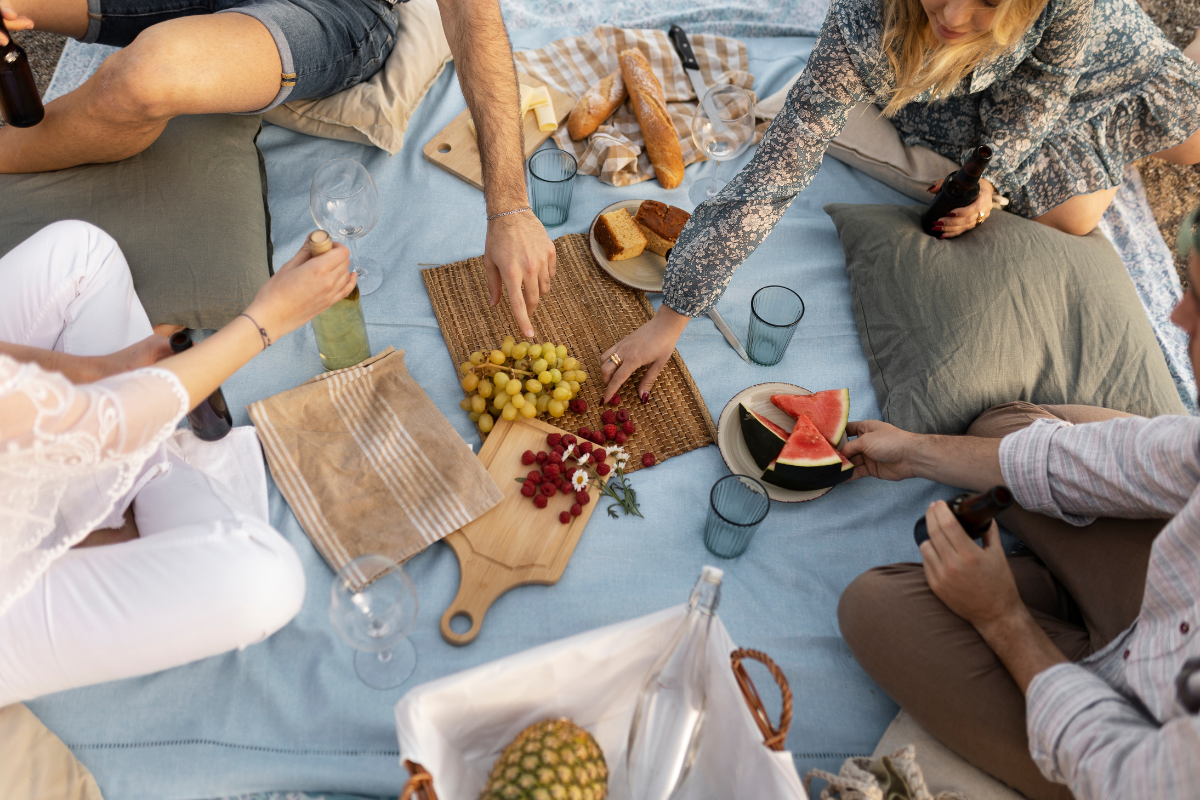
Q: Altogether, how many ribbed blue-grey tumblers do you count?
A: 3